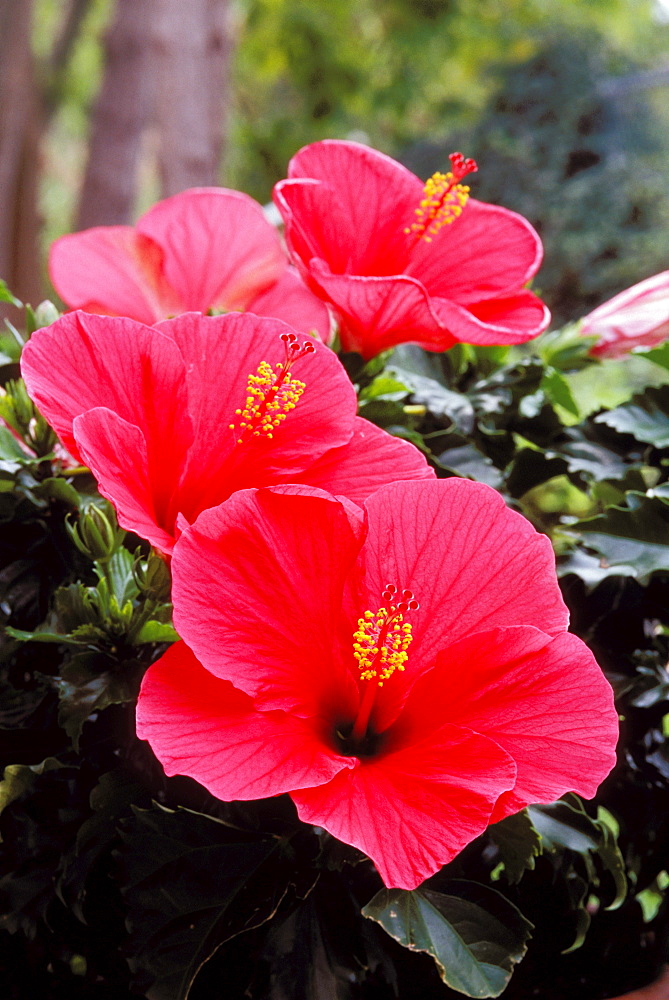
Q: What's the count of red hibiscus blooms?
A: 4